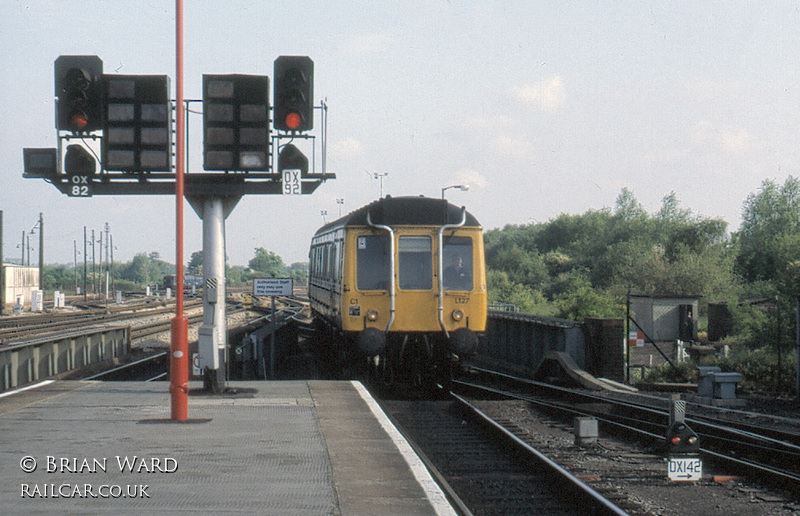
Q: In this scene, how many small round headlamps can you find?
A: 2